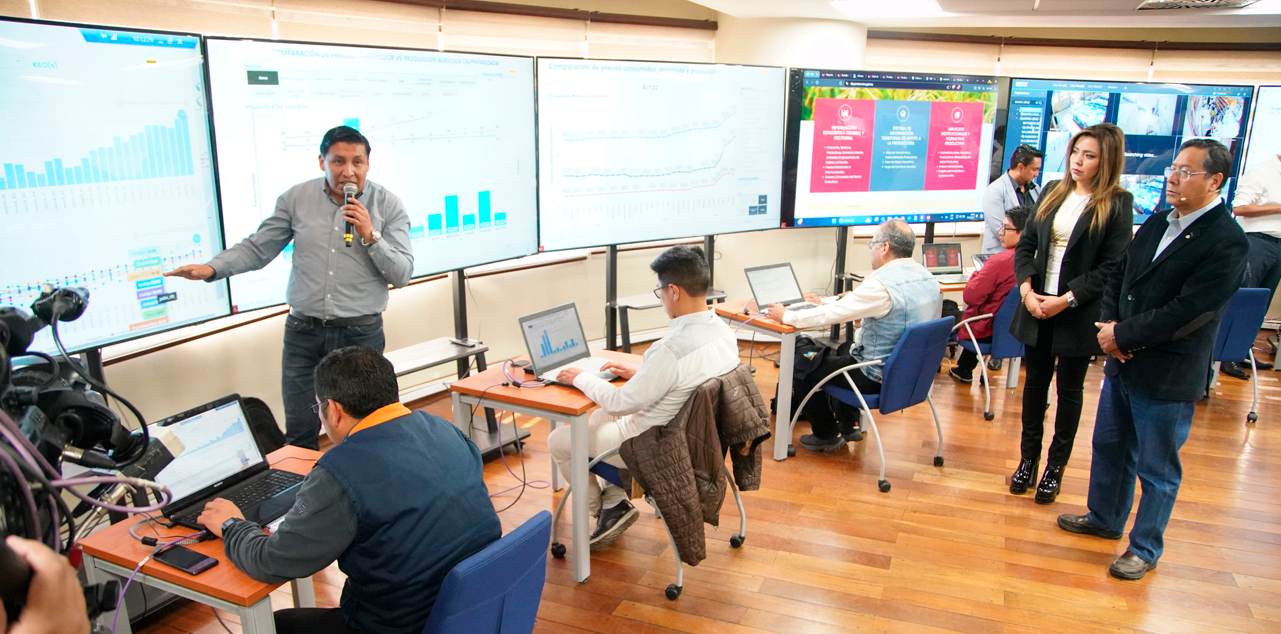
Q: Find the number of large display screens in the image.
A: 6